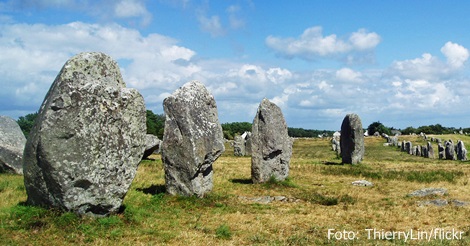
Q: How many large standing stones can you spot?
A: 4